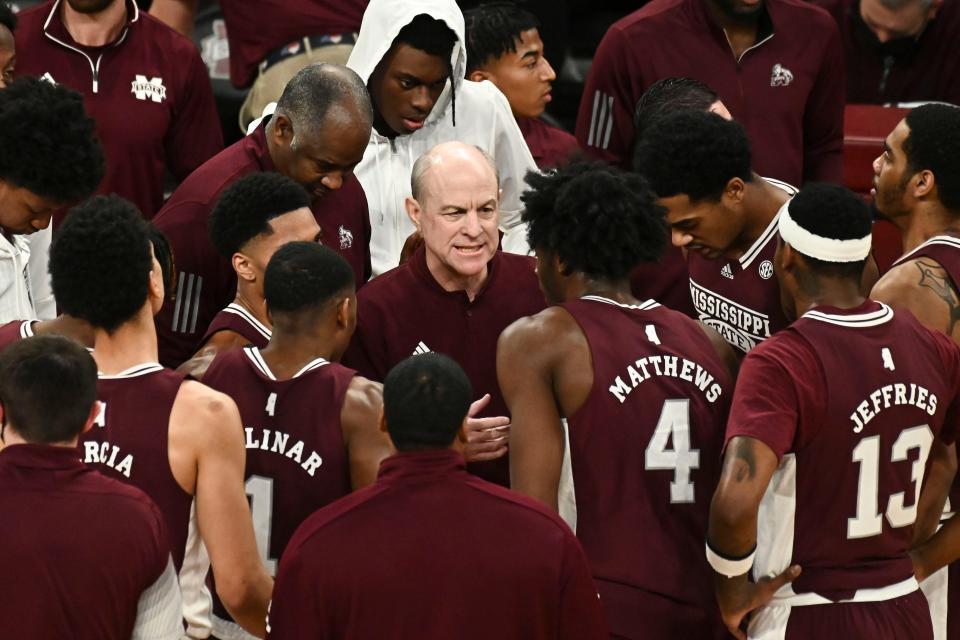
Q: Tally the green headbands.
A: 0